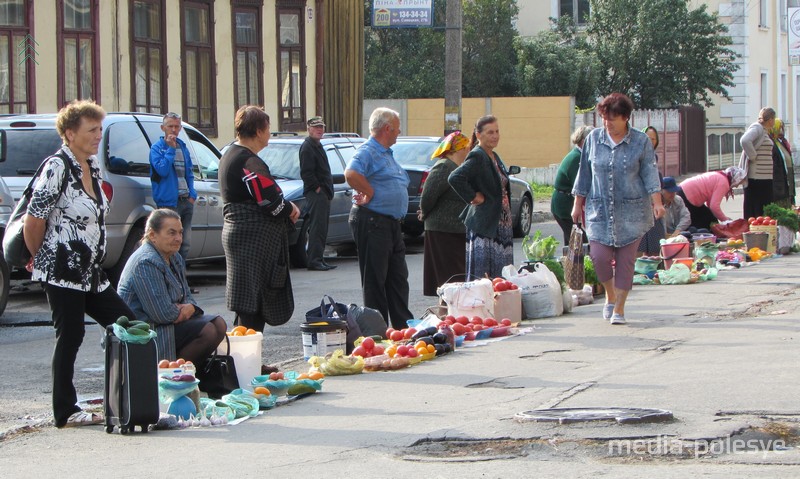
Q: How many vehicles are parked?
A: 4